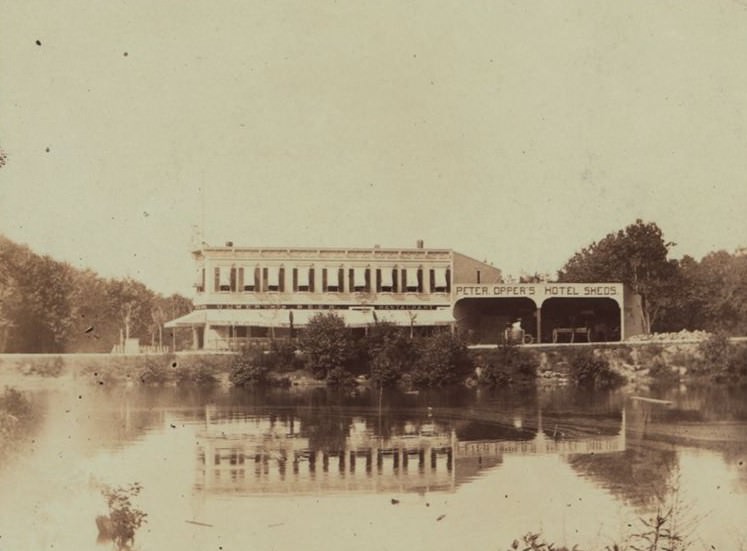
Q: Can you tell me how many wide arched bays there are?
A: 2